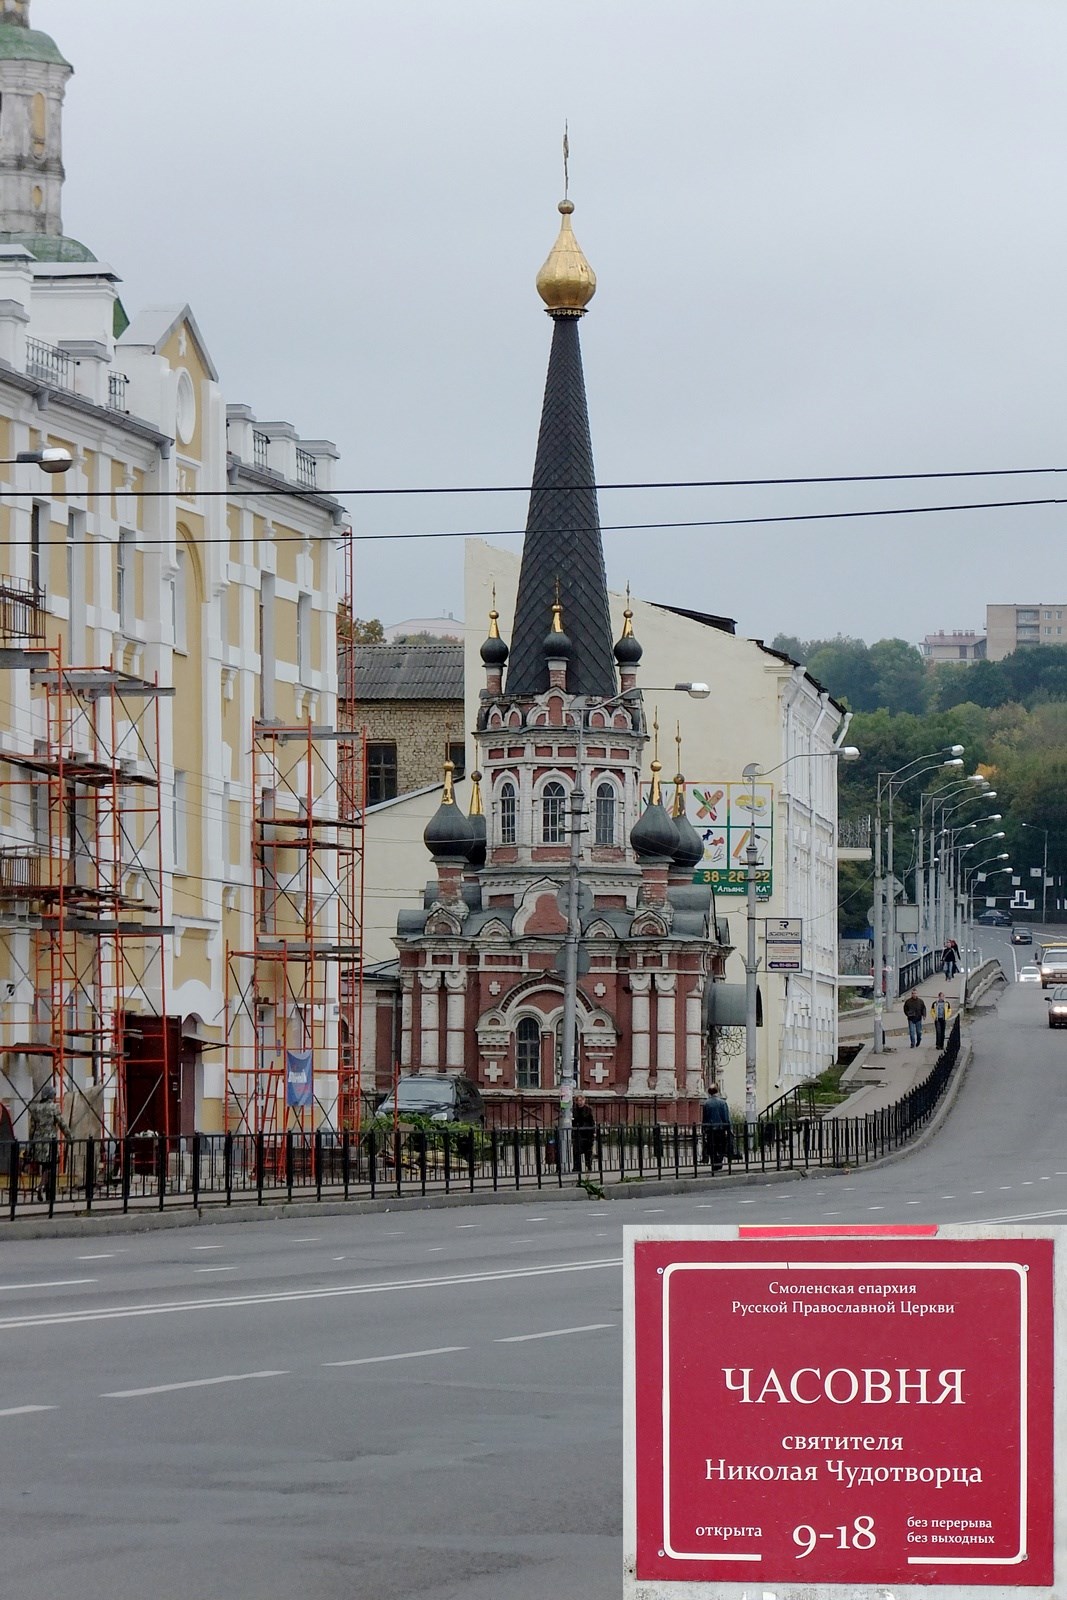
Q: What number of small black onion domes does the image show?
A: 7